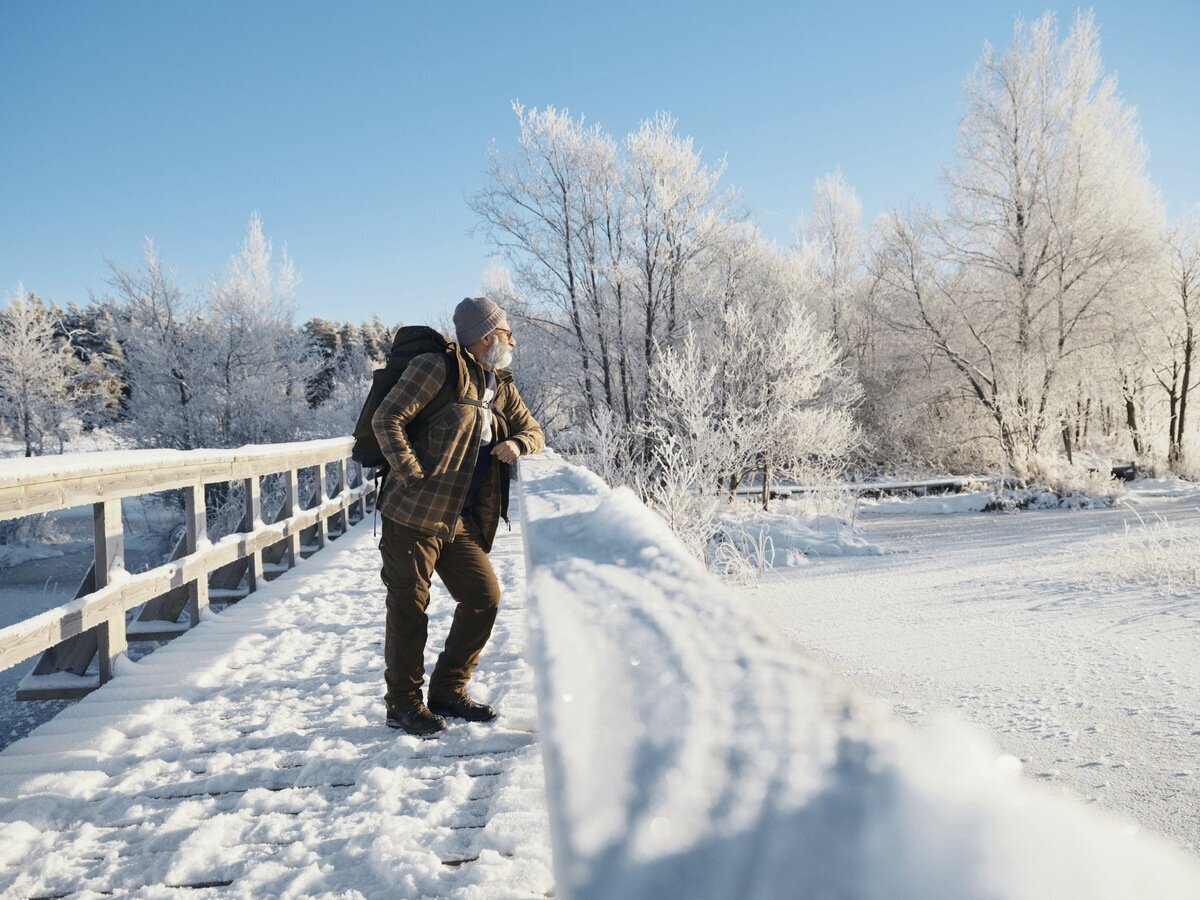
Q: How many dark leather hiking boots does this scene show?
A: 2